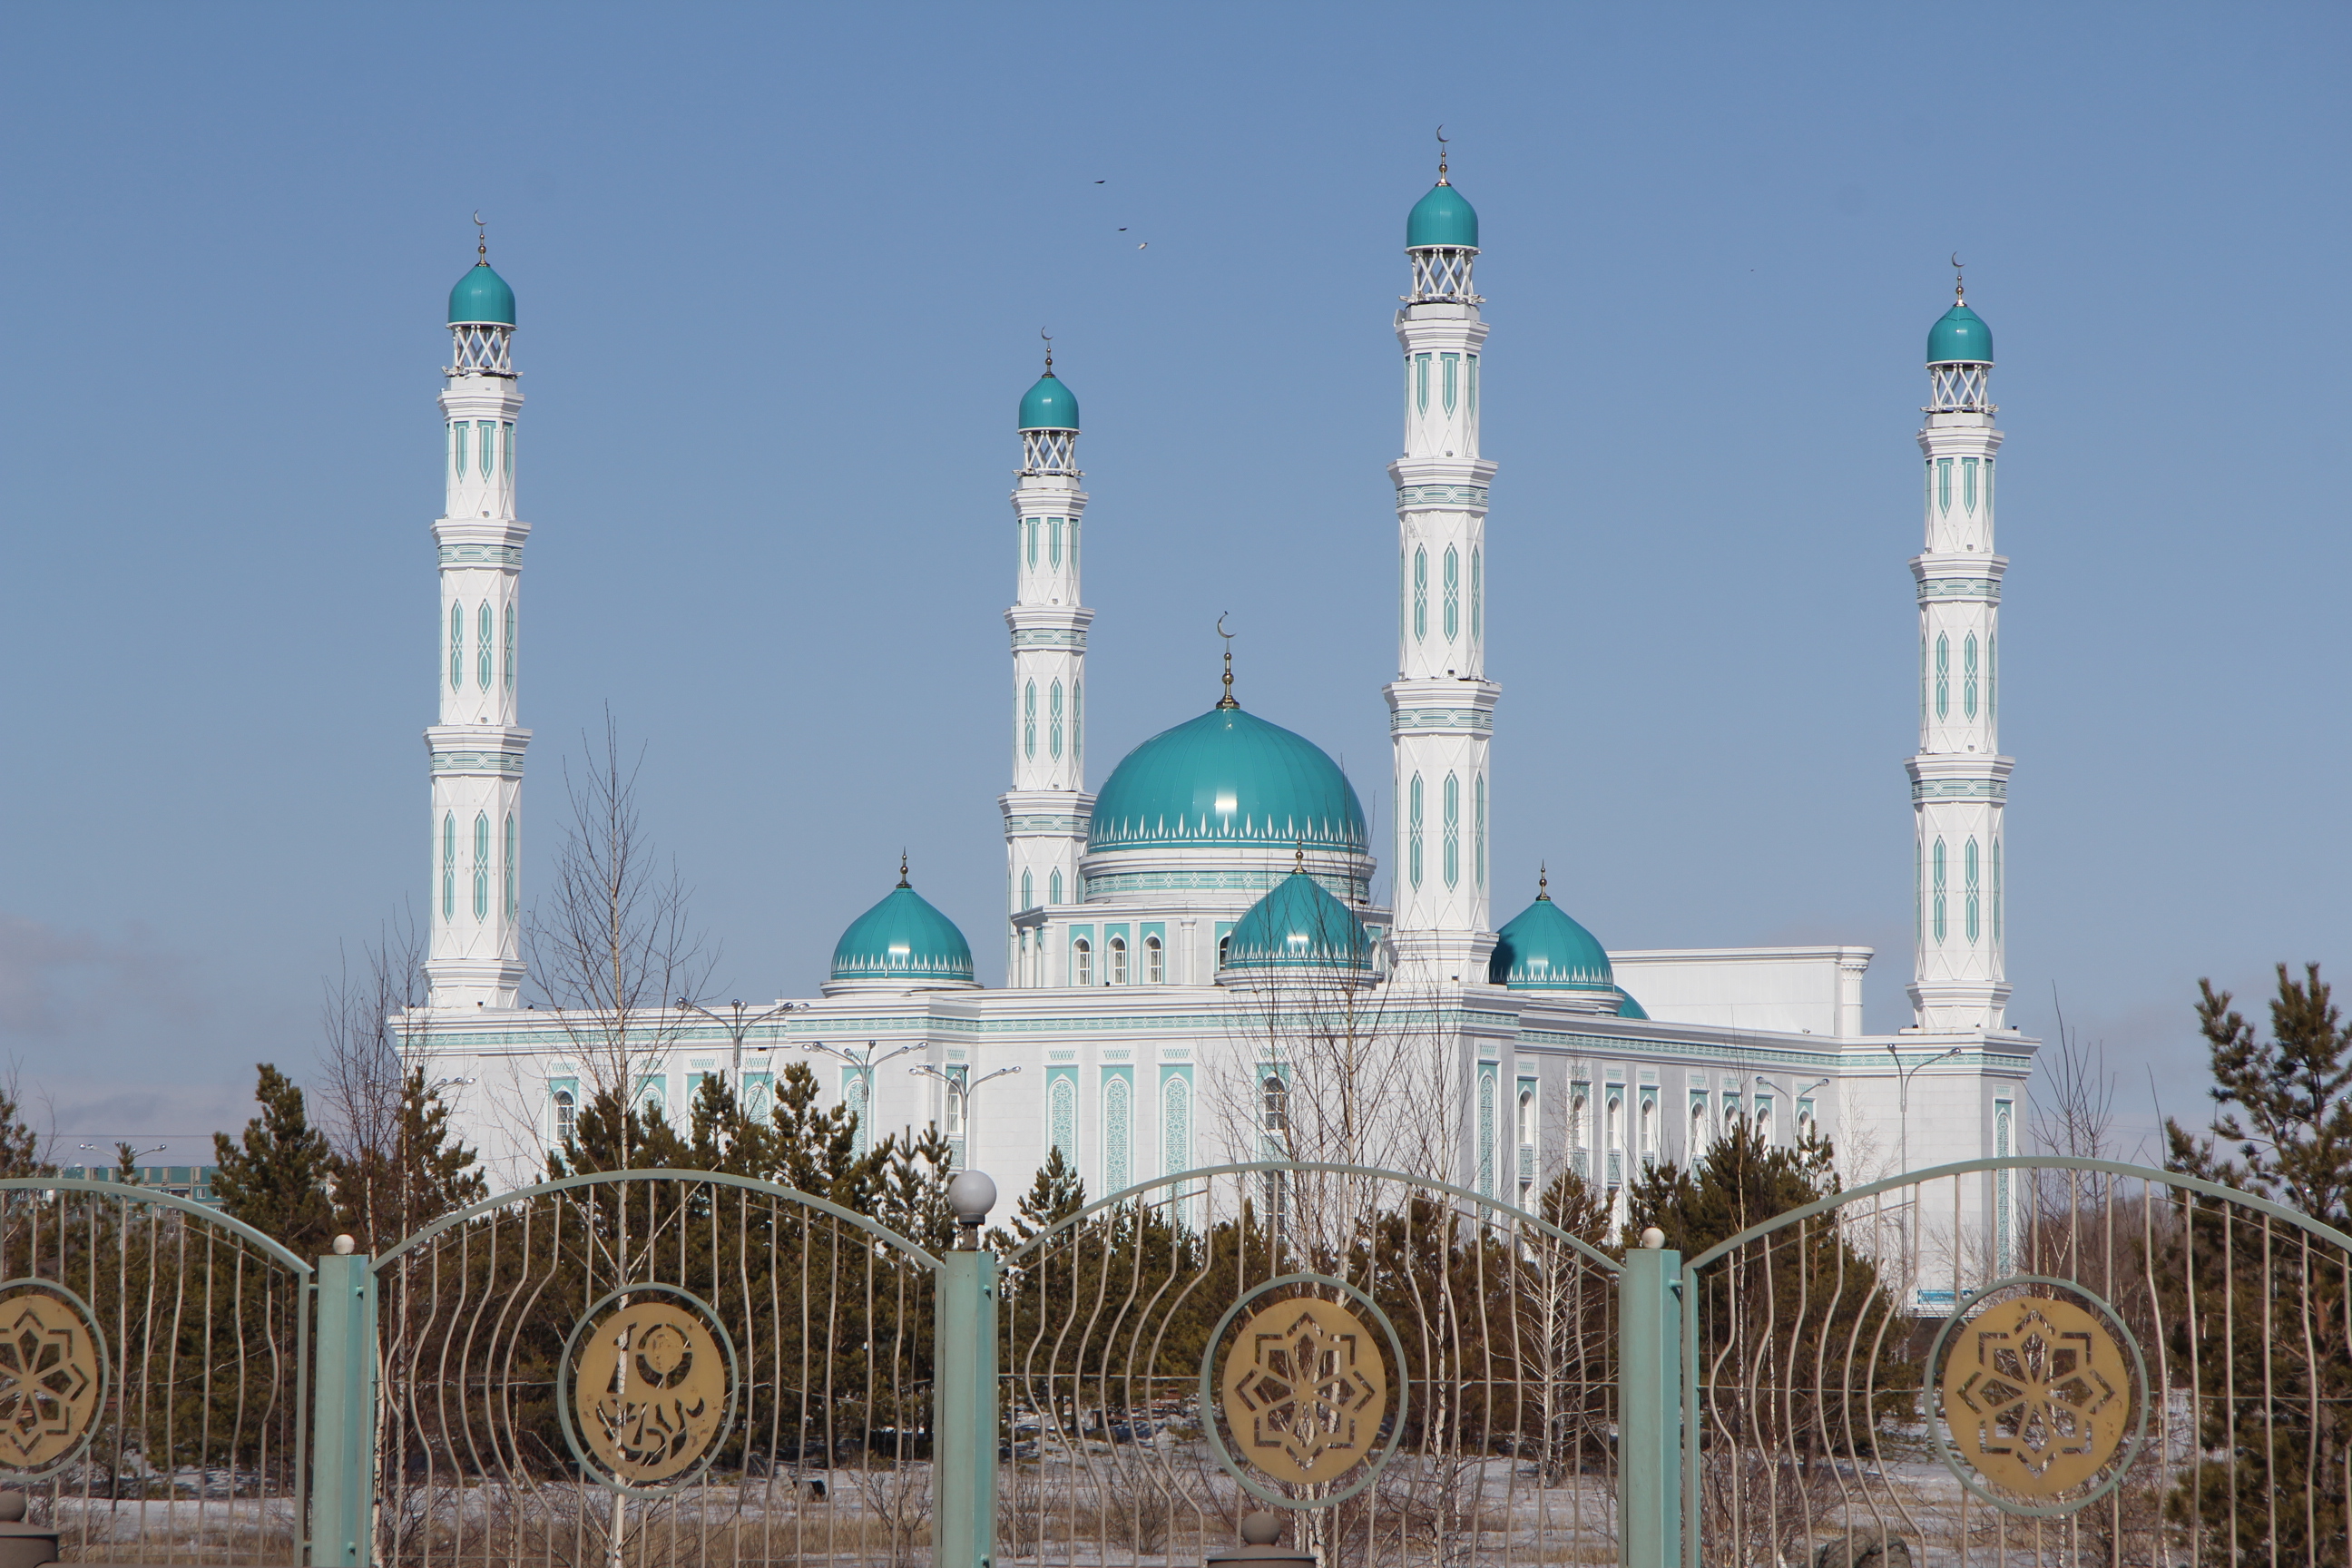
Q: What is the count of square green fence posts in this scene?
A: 3